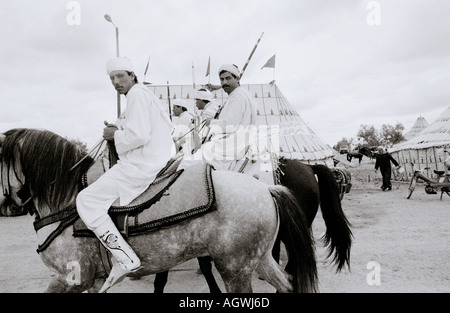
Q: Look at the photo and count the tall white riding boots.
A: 1